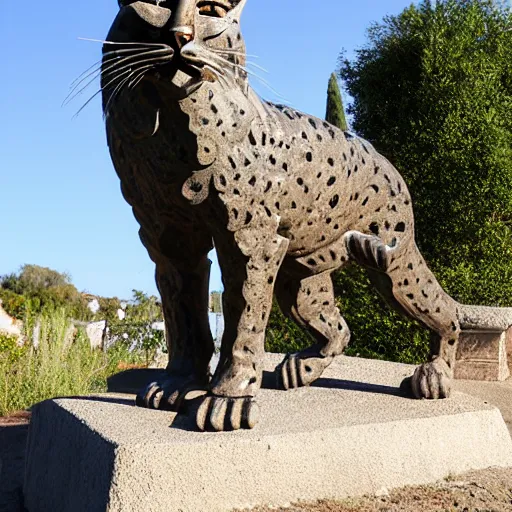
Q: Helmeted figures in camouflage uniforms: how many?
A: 0